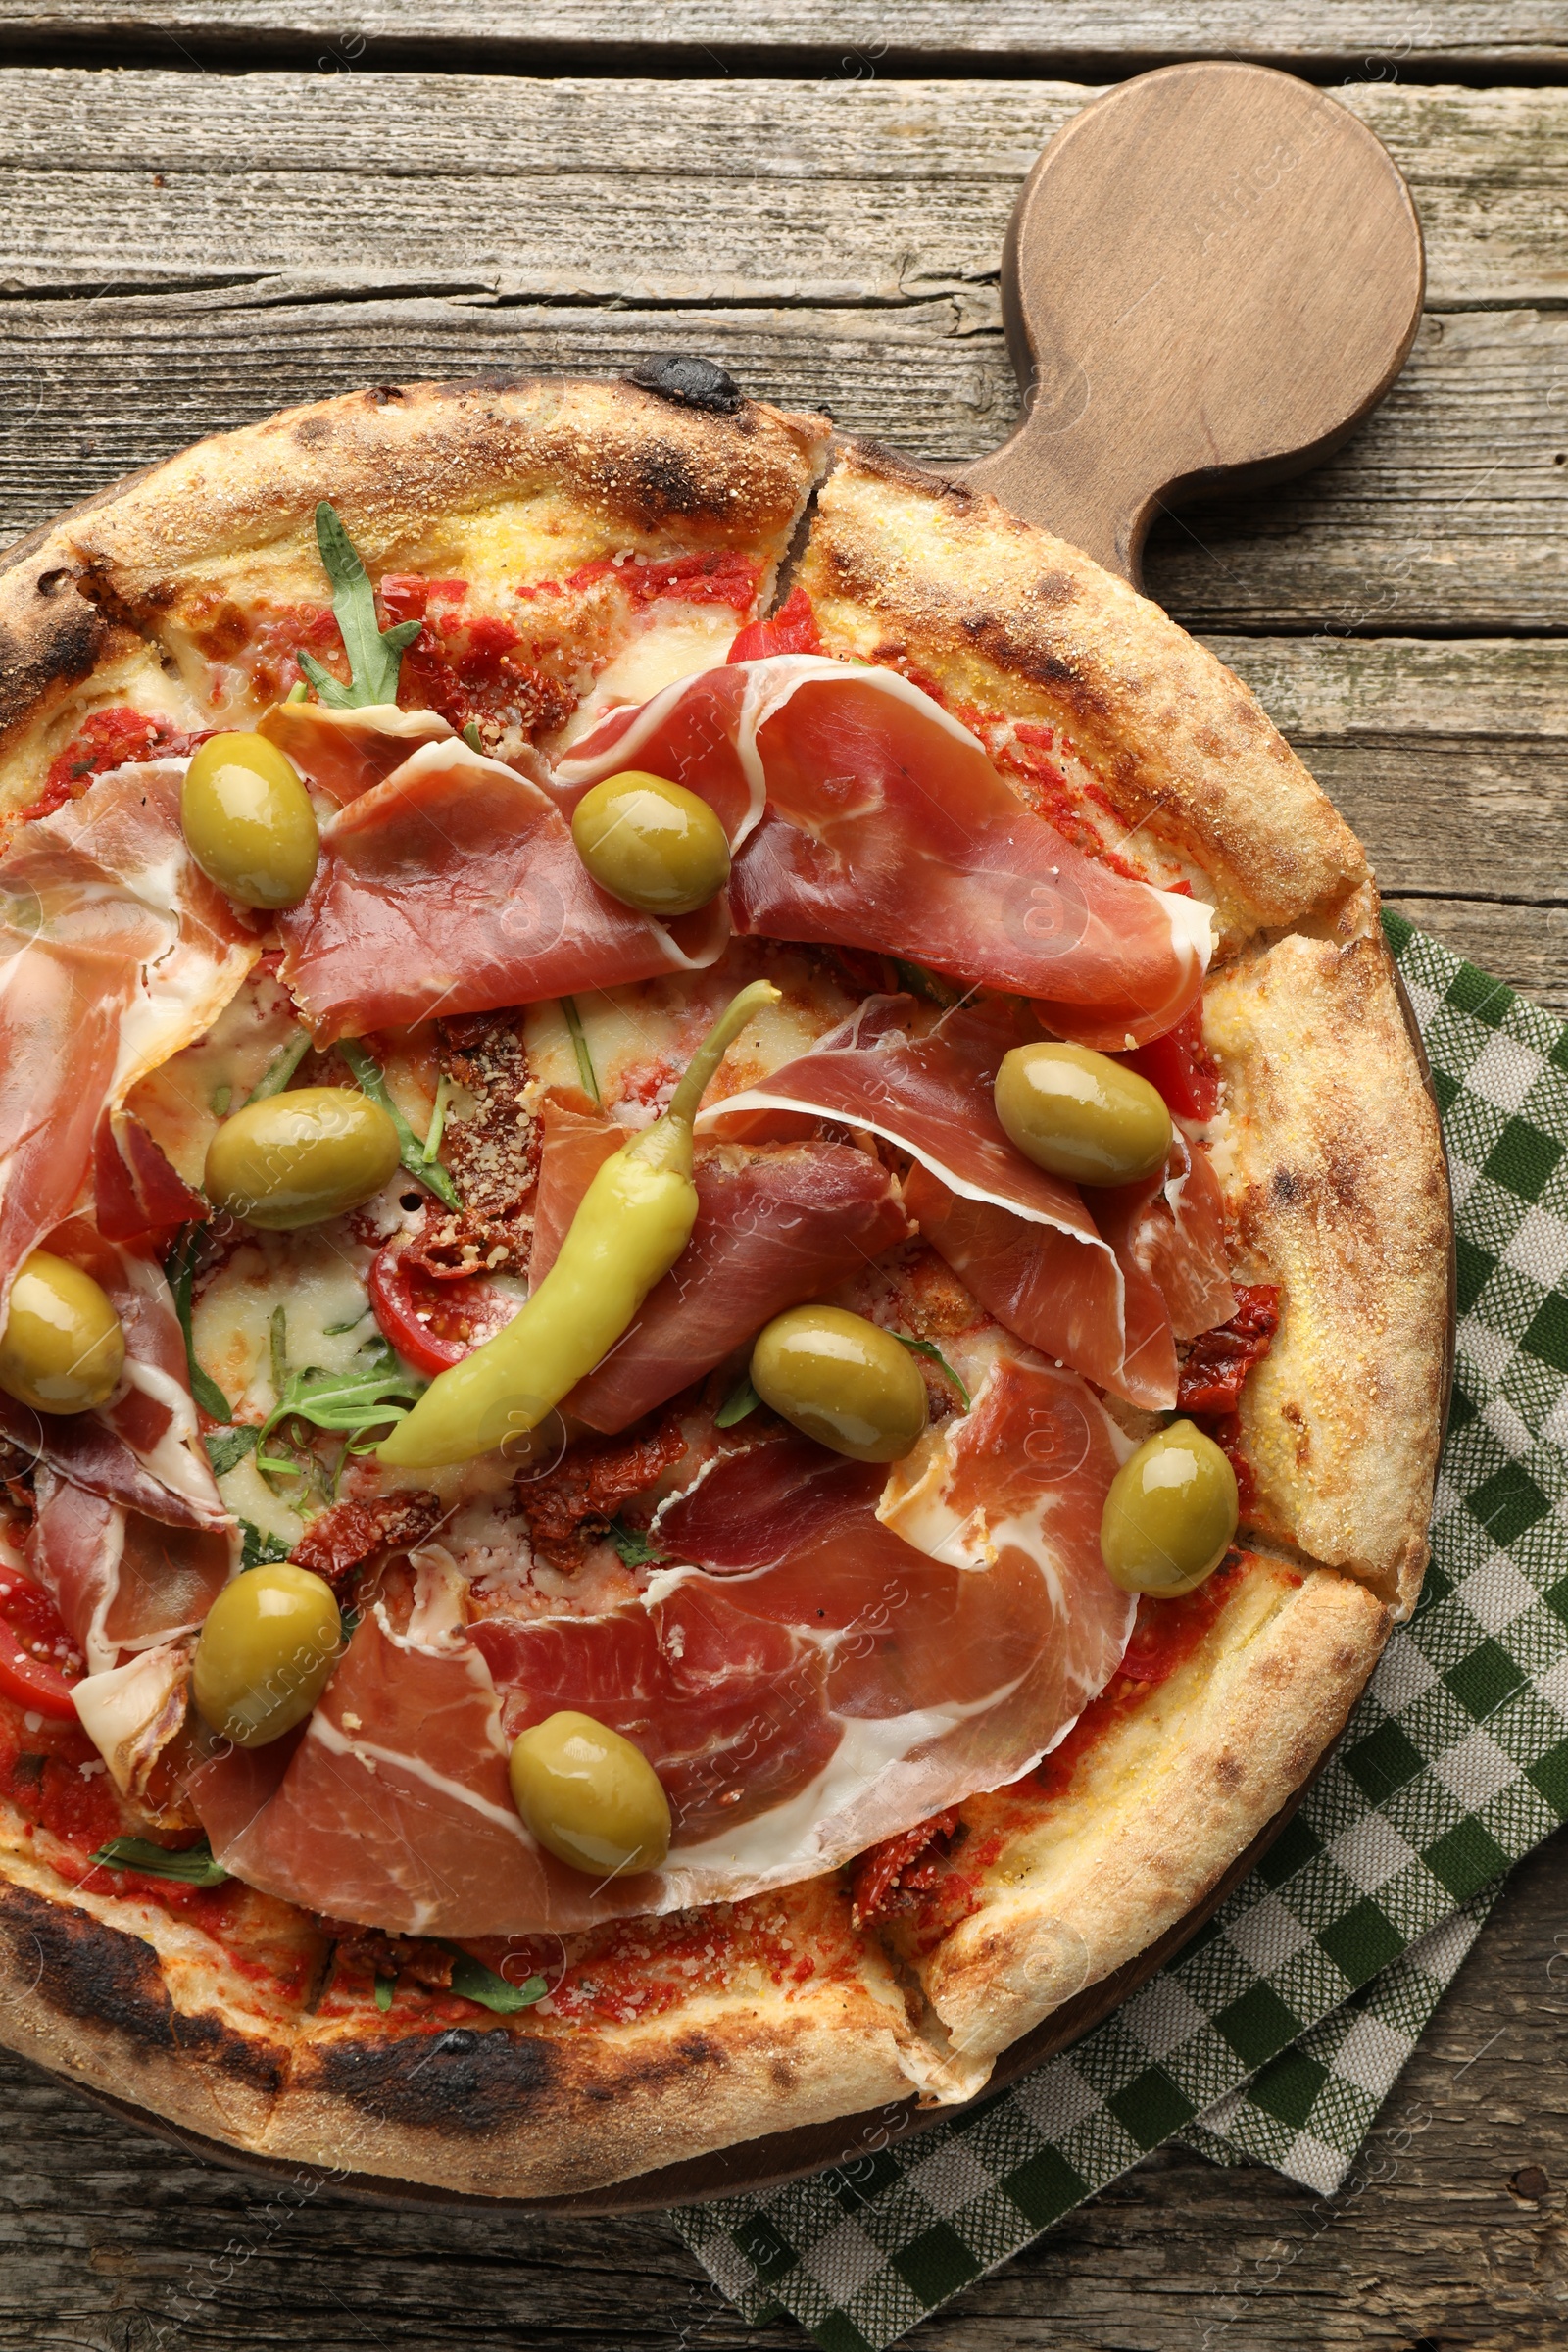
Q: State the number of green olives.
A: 9